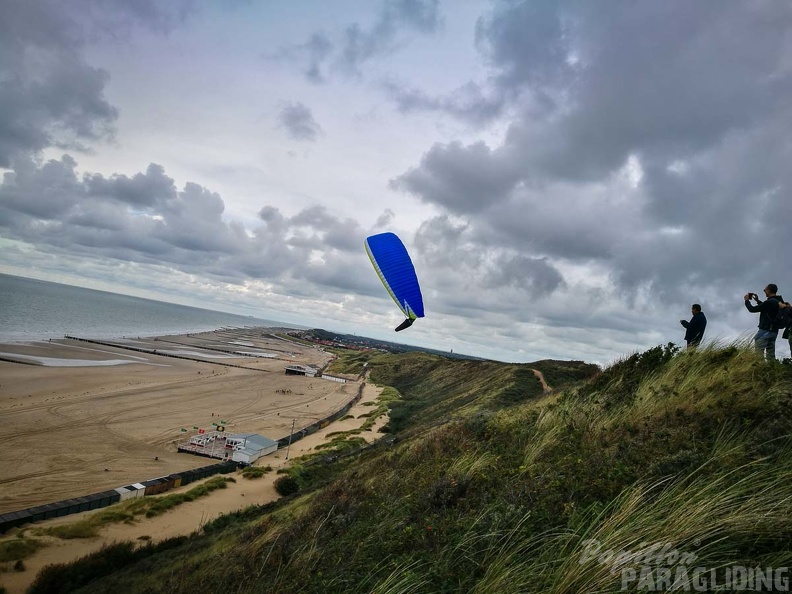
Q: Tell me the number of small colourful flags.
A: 6